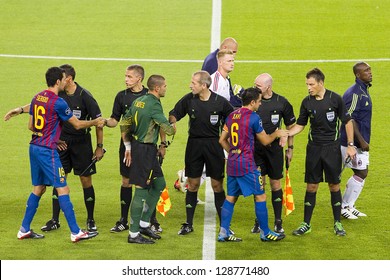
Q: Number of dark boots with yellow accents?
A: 2